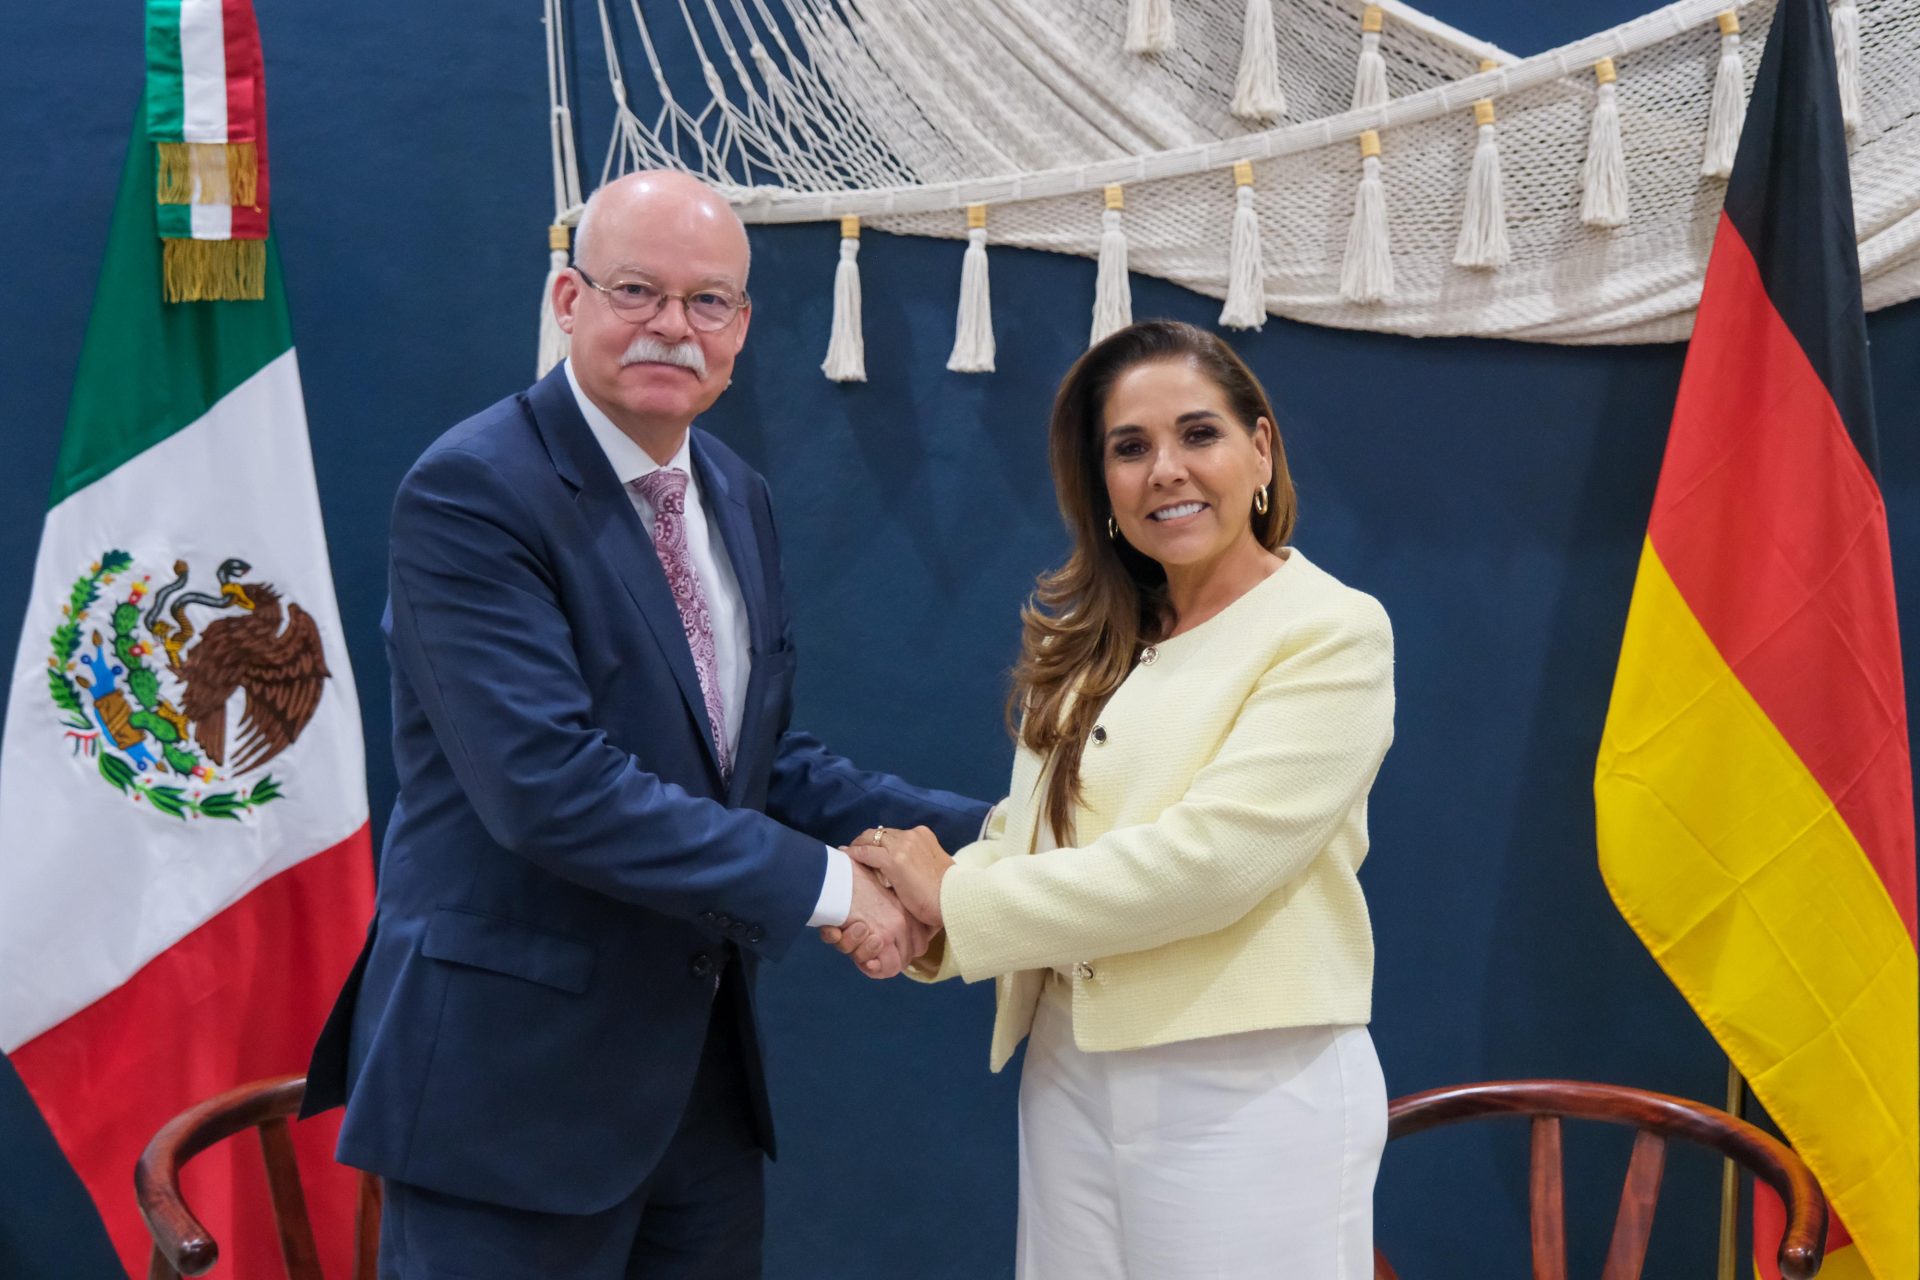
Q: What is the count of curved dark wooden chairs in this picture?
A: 2